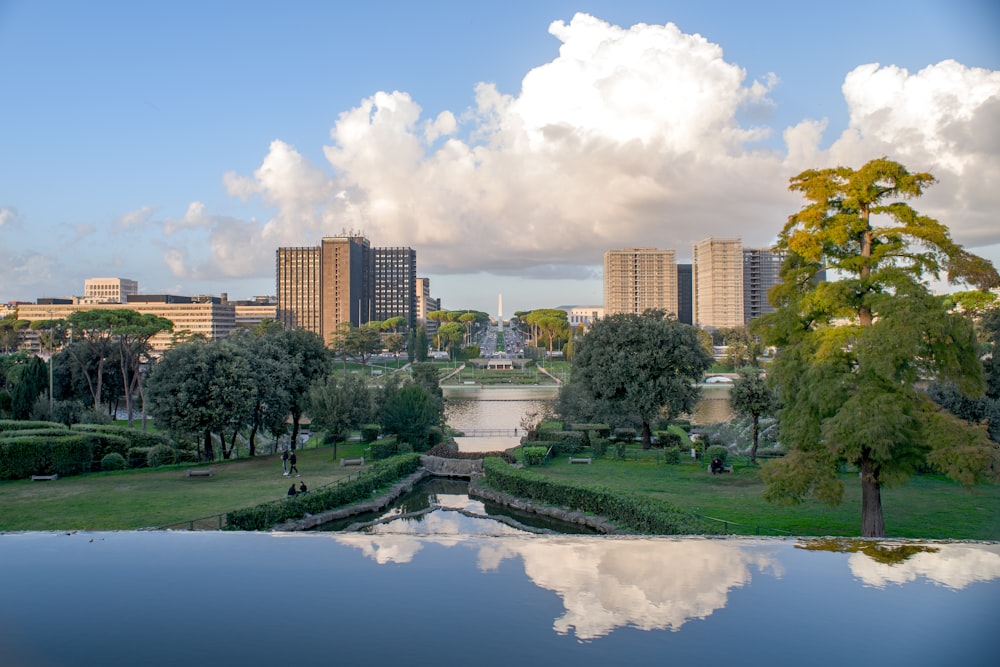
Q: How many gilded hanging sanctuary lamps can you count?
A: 0